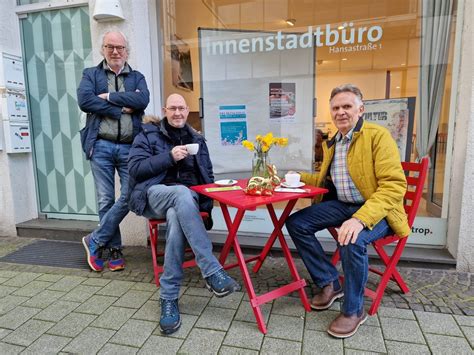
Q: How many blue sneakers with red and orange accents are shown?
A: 2